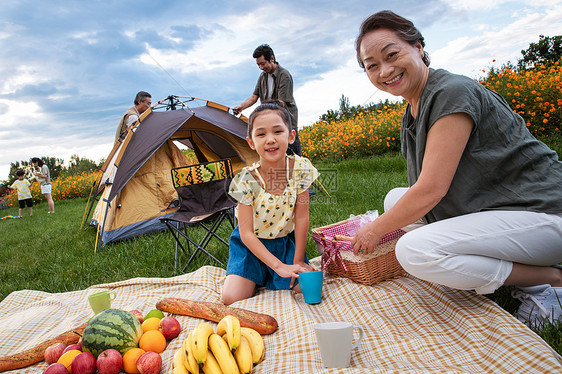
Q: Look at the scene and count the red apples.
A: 8